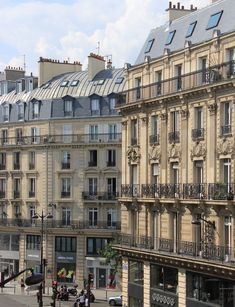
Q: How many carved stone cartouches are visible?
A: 5